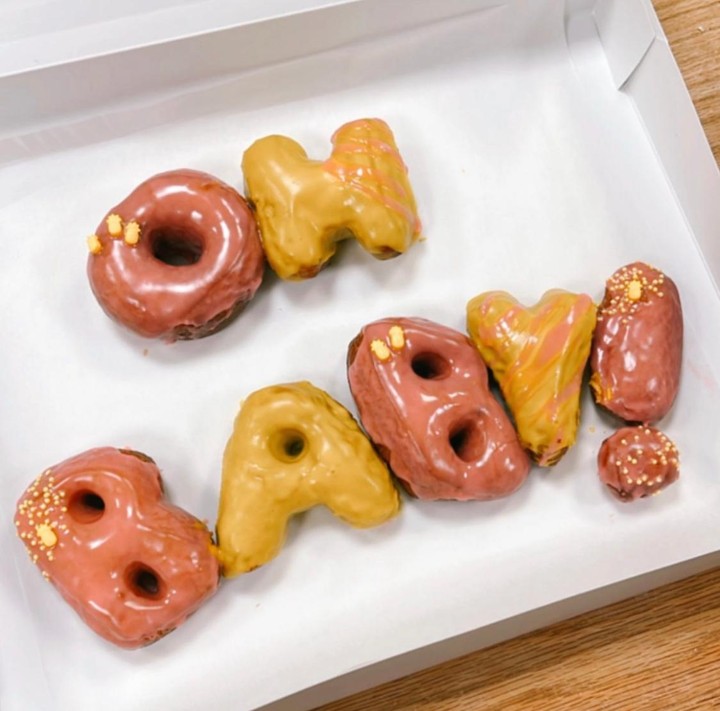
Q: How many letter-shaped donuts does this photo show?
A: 6